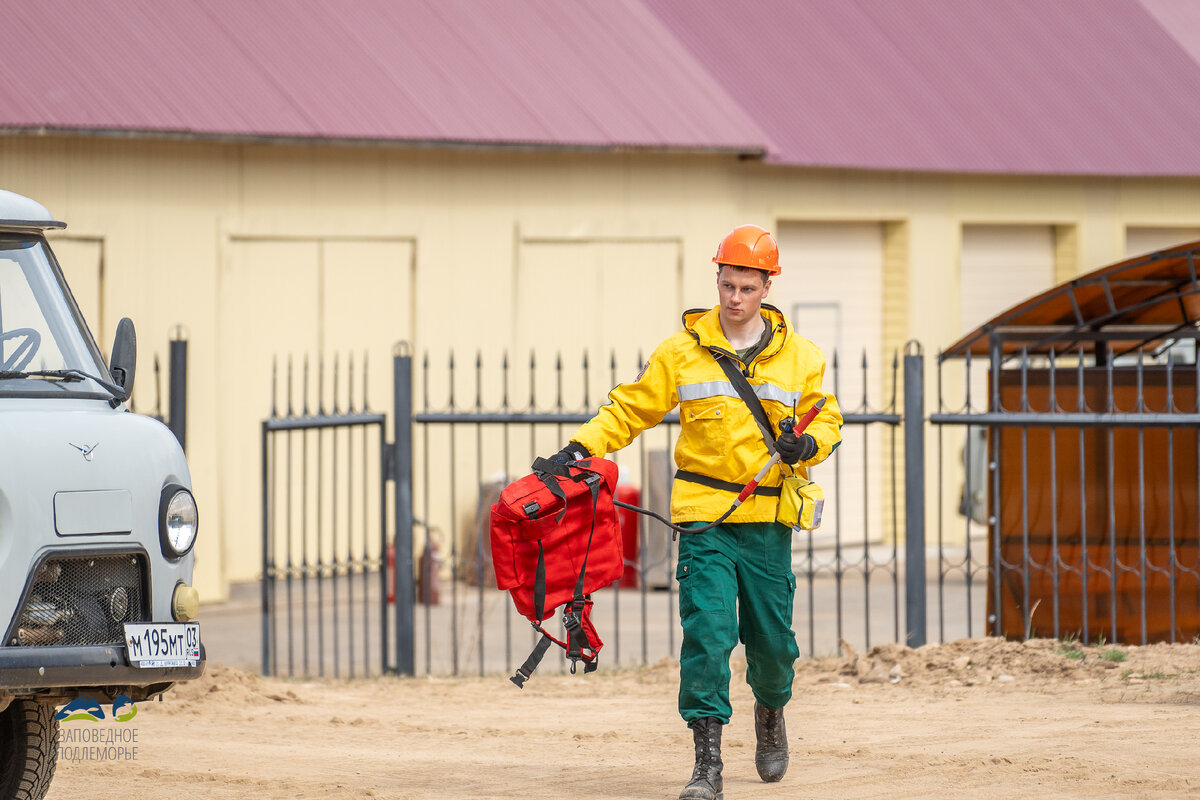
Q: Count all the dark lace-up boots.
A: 2